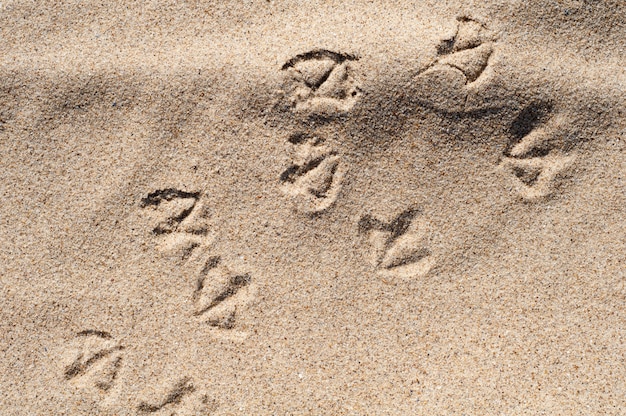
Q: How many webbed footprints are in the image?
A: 9